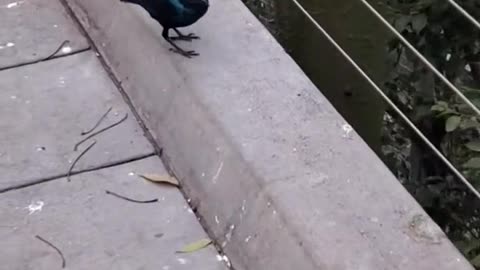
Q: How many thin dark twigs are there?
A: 6